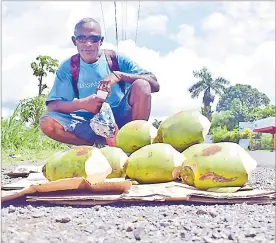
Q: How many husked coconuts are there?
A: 6